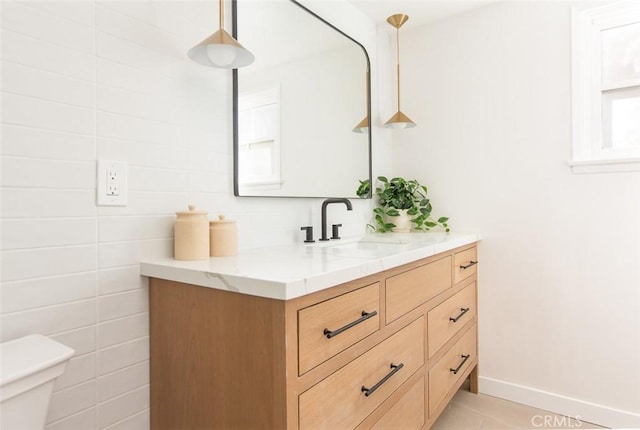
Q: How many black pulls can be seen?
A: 5